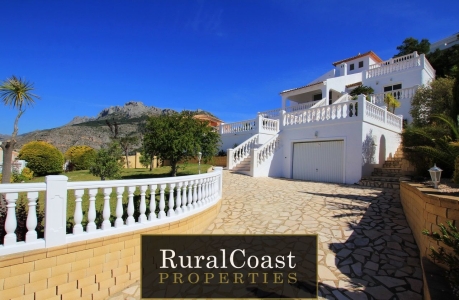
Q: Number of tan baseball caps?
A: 0